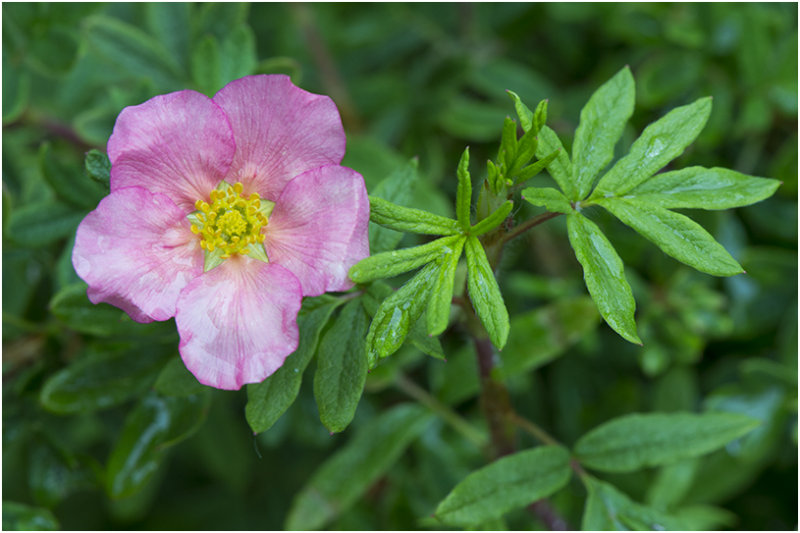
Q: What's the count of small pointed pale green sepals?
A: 5